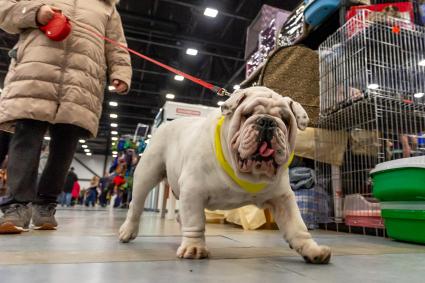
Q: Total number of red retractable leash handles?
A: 1